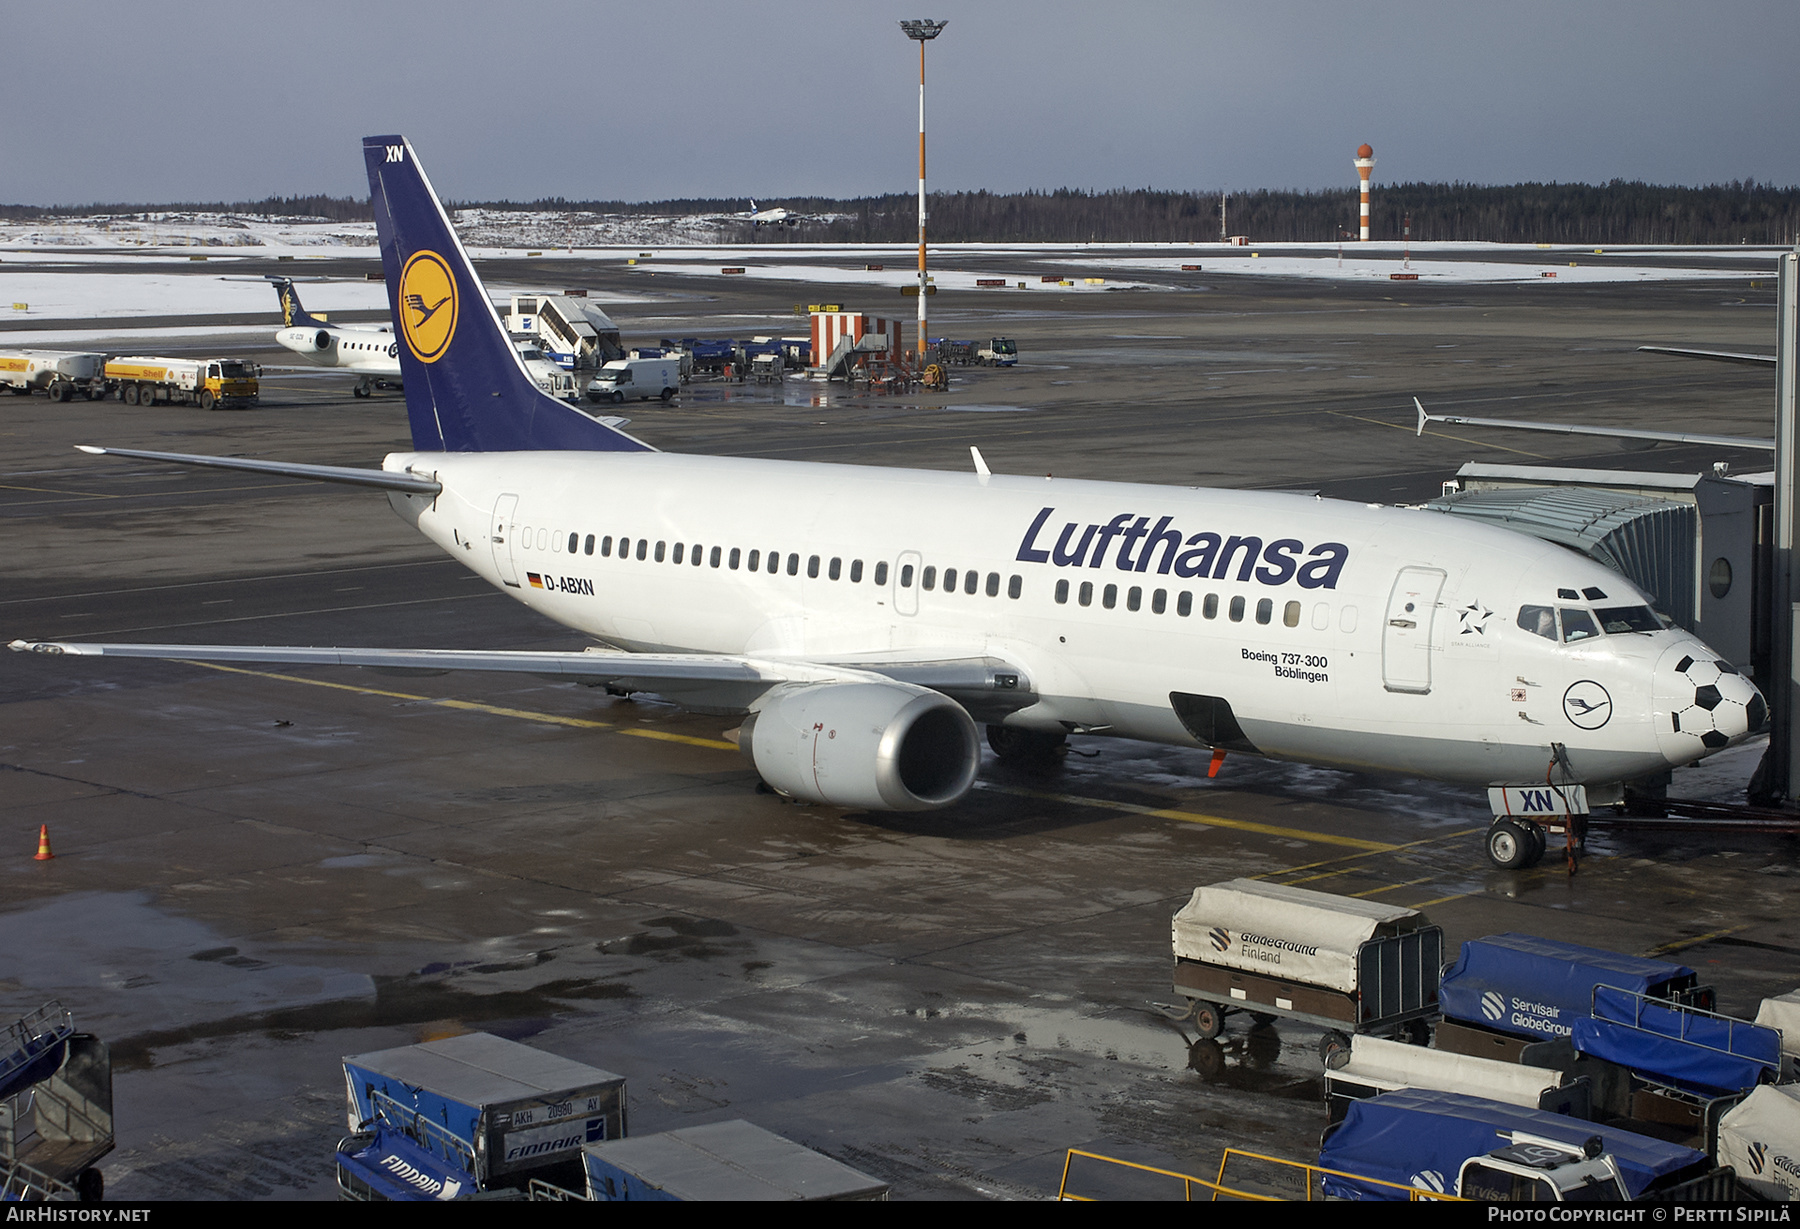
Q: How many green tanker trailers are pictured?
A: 0